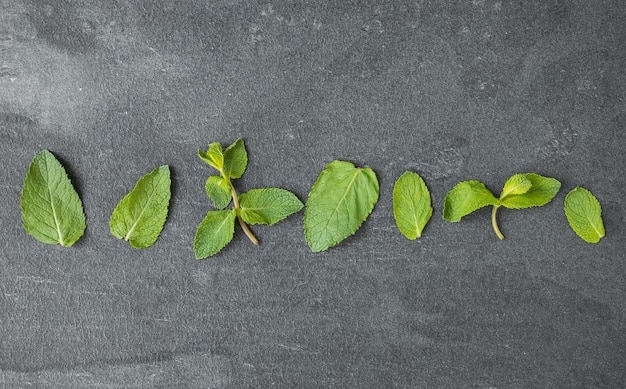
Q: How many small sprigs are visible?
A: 2